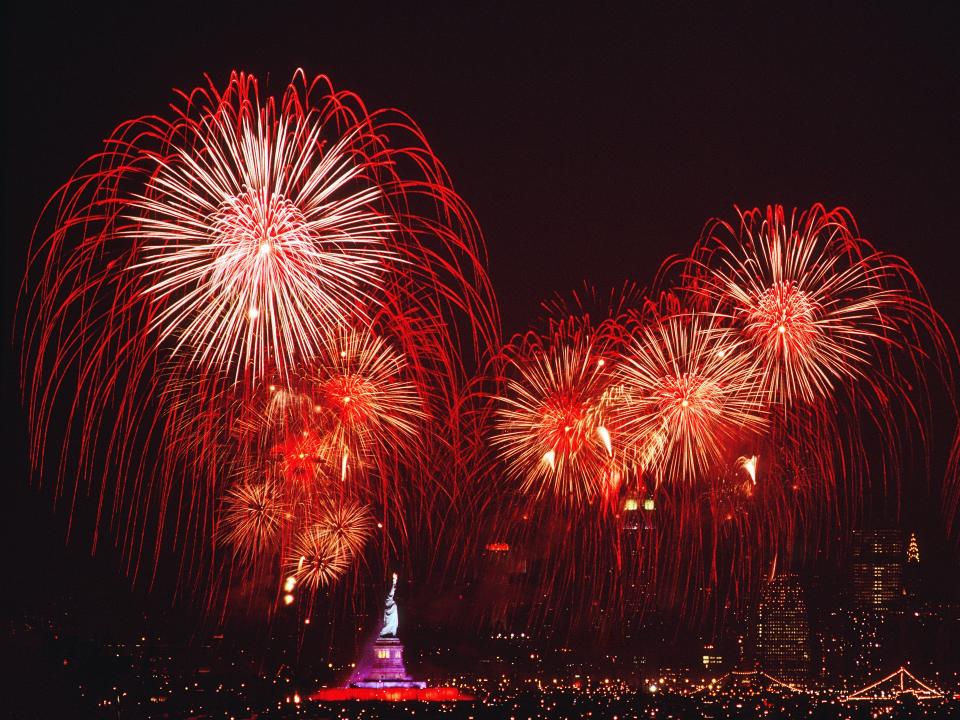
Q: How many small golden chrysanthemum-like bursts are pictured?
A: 3